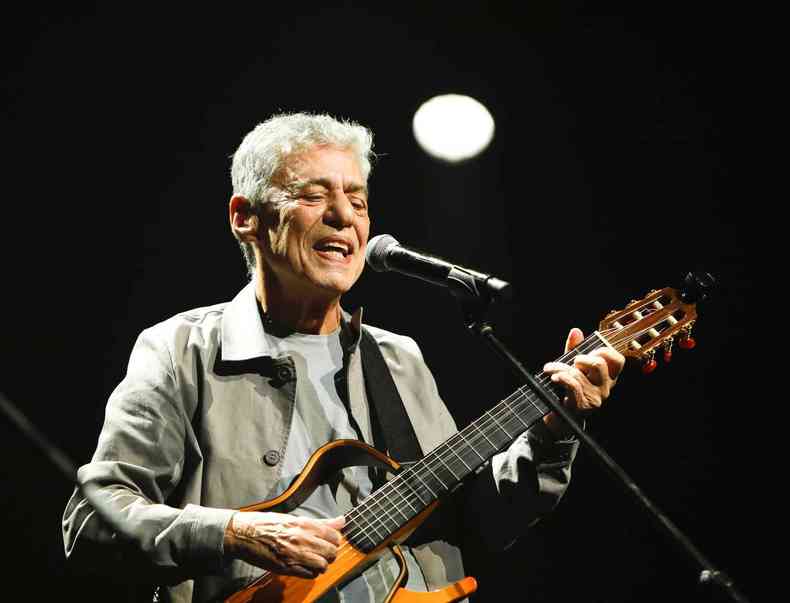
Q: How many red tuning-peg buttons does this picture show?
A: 3